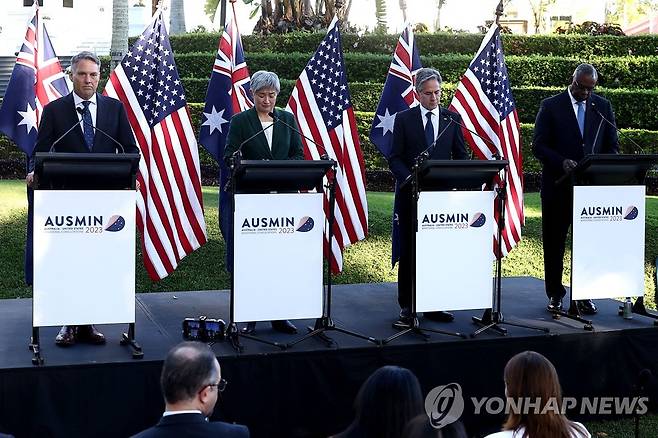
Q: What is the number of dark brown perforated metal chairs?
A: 0